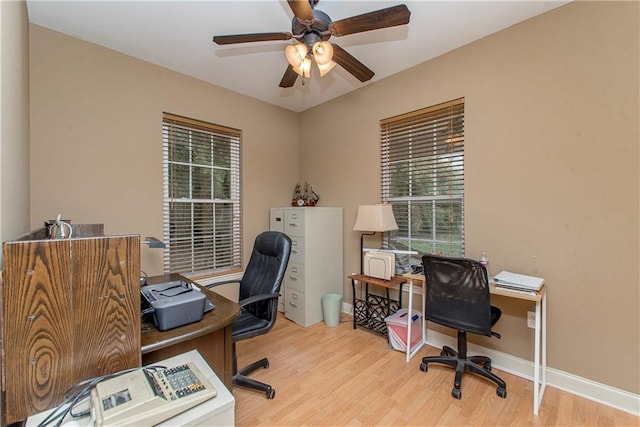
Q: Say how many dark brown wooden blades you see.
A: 5